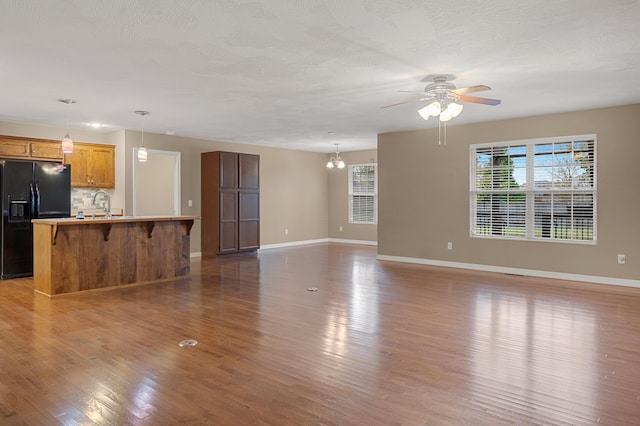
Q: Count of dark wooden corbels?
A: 4